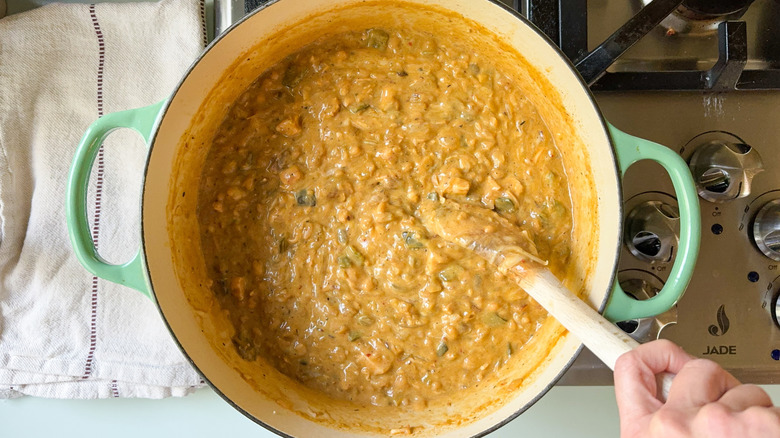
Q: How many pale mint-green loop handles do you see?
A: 2